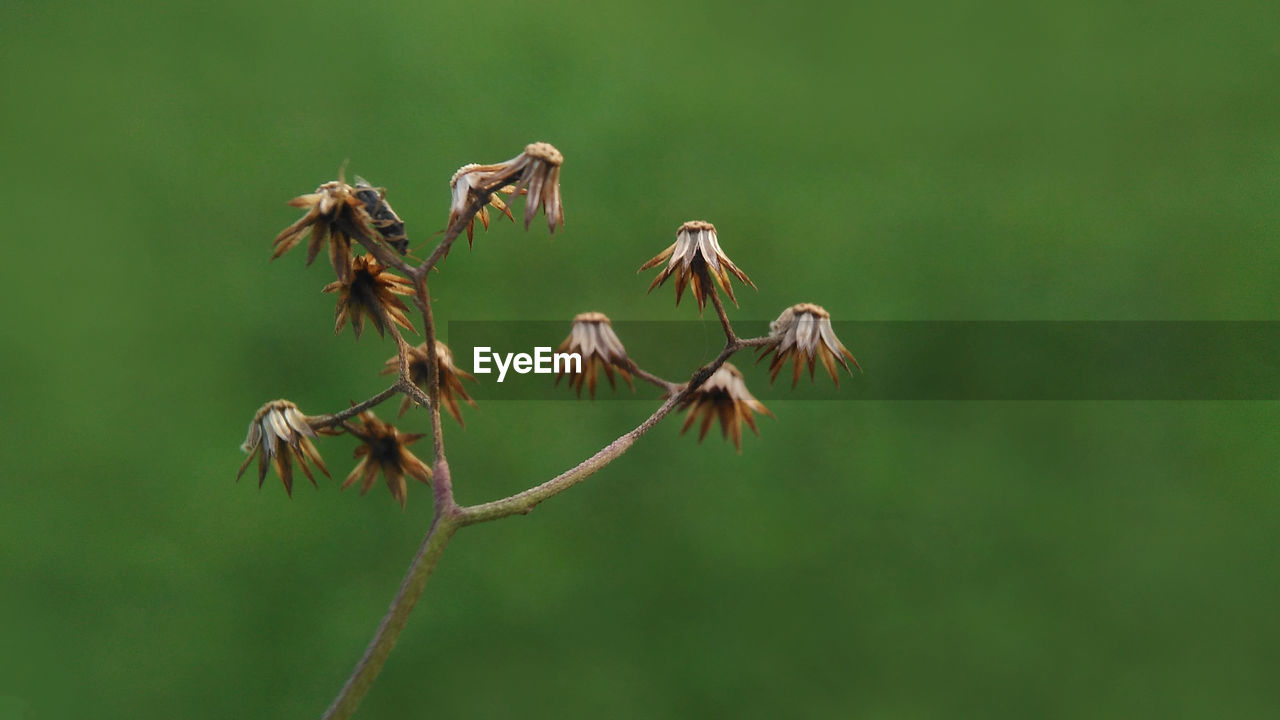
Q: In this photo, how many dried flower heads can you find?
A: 11